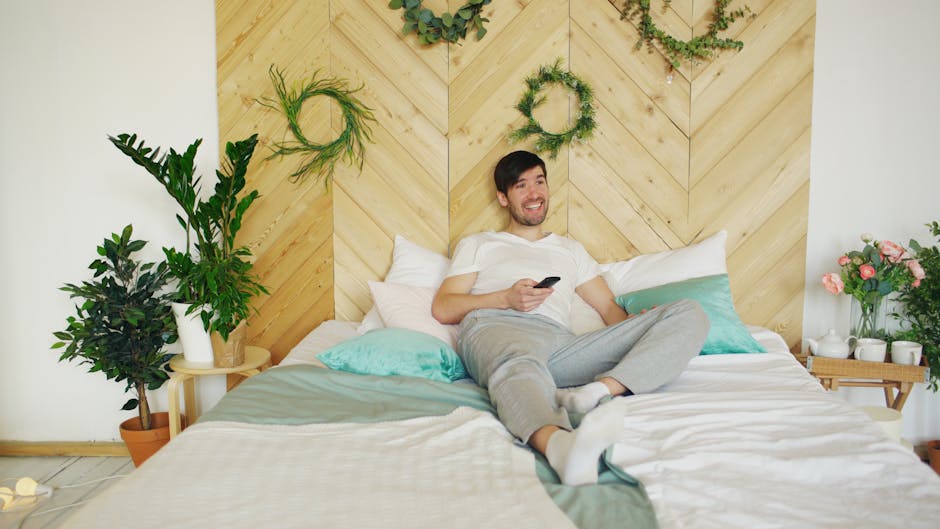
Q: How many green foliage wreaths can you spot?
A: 4